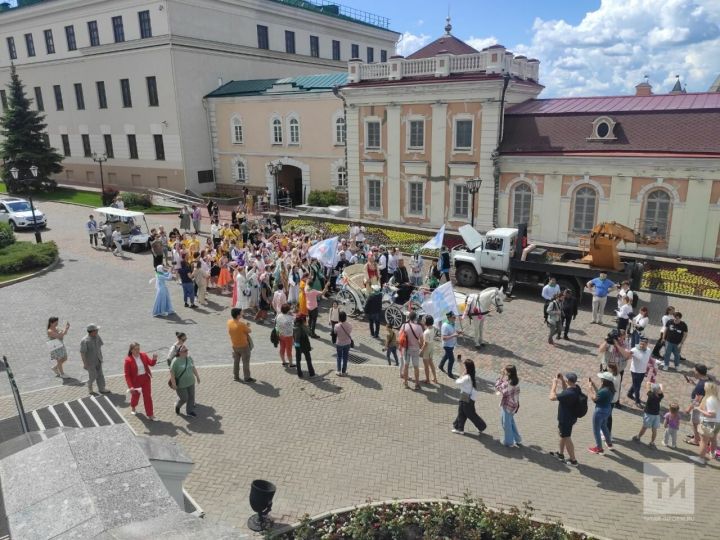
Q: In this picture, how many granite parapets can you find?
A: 1